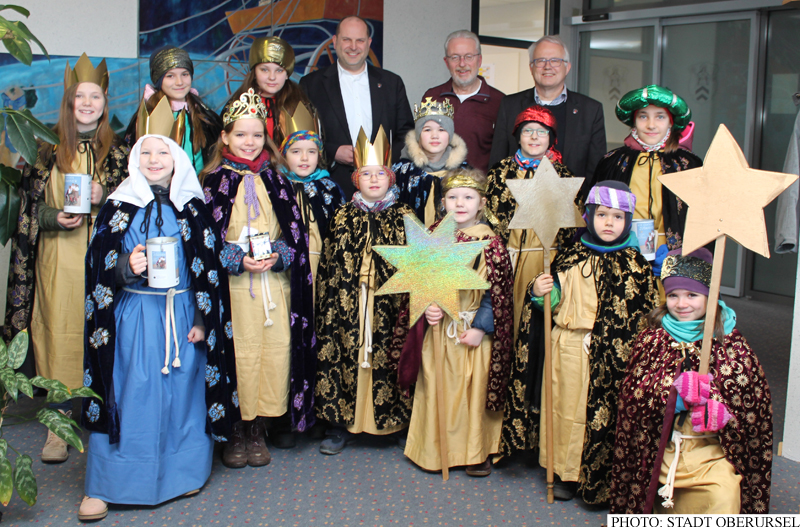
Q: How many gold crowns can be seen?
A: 6